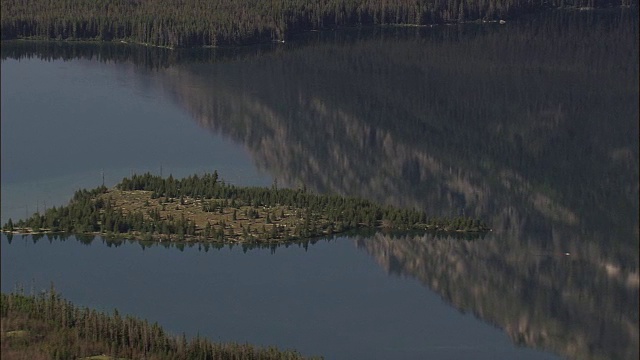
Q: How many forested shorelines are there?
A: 3